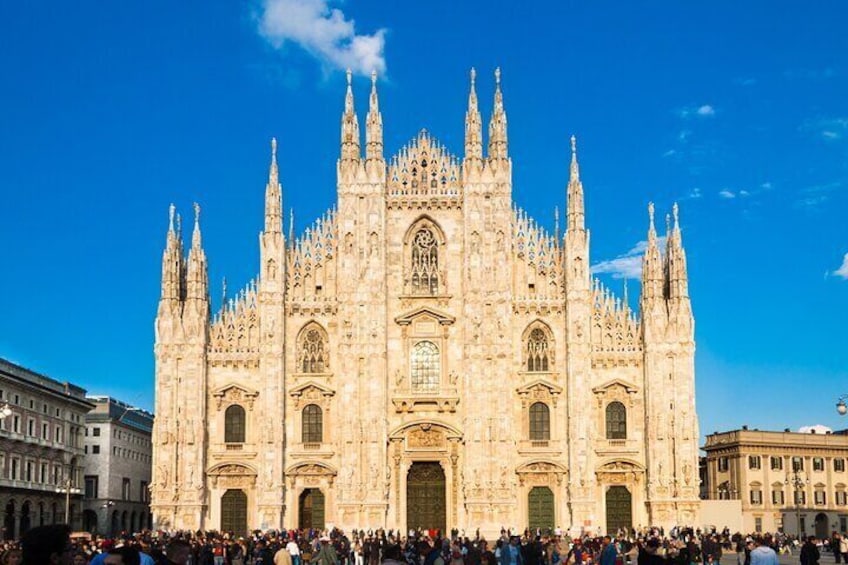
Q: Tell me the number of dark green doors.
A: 5